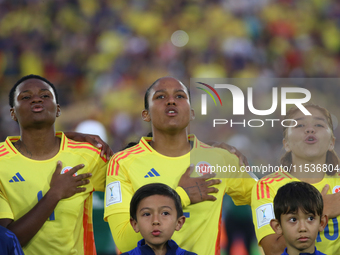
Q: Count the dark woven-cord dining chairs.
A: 0